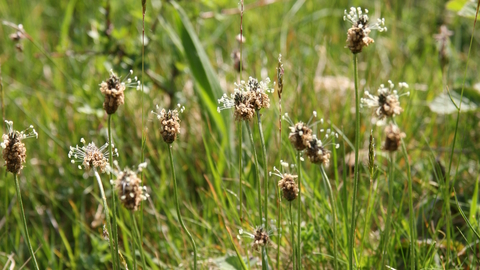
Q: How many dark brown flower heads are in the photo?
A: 14